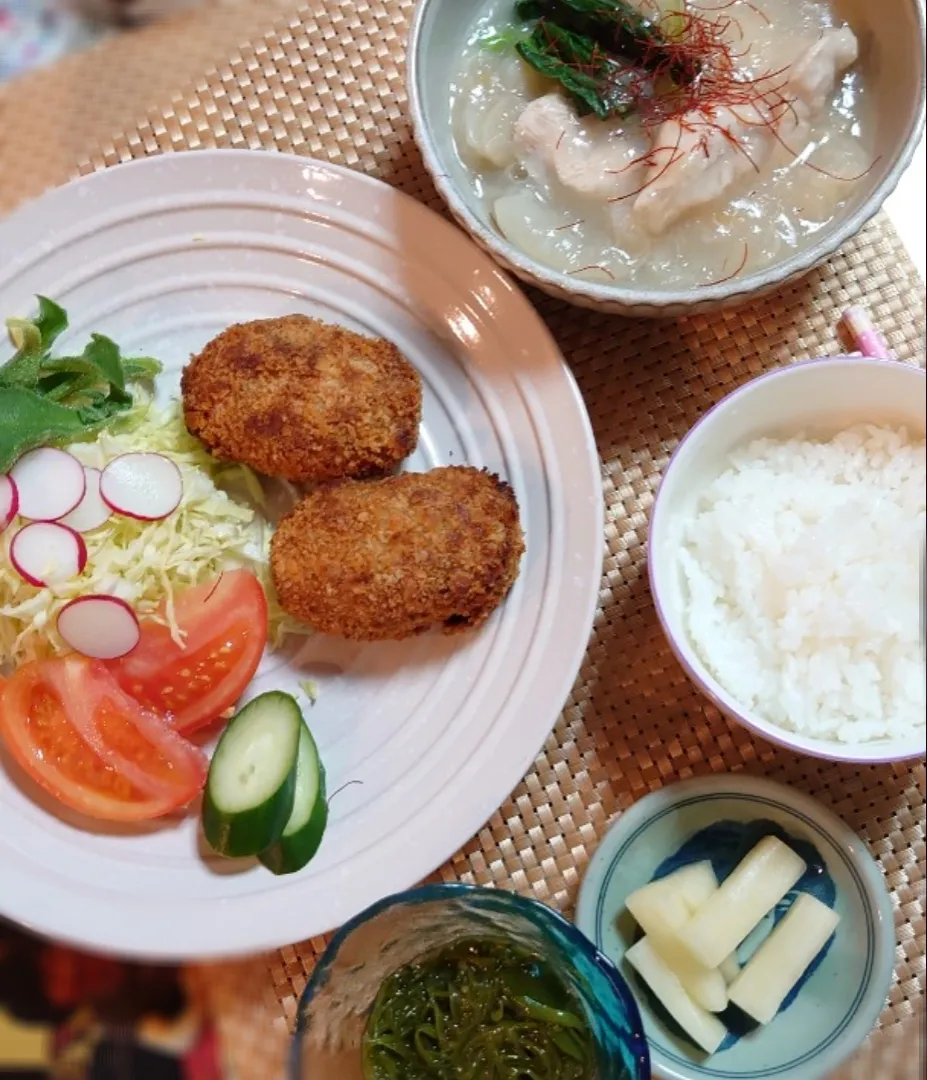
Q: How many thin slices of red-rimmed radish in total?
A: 6